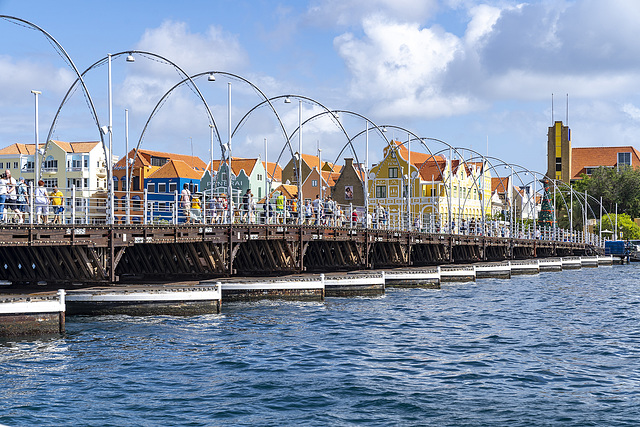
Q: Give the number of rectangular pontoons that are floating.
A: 12